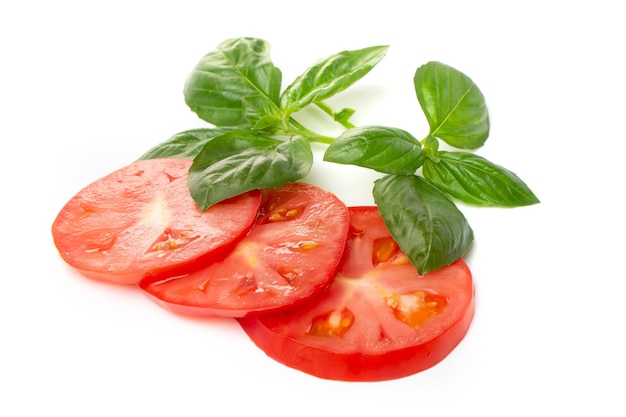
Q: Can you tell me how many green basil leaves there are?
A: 8